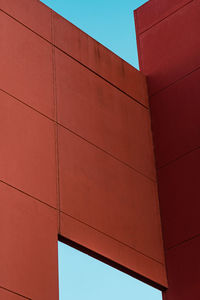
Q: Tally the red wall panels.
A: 14